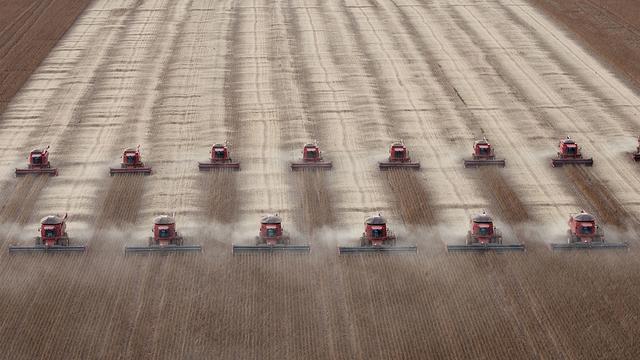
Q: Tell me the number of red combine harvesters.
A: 14